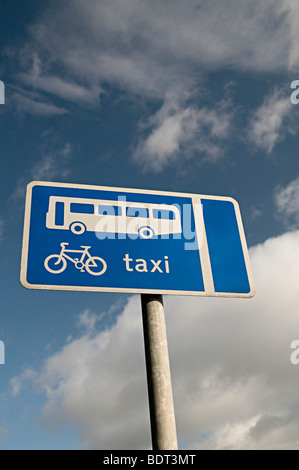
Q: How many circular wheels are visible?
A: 4